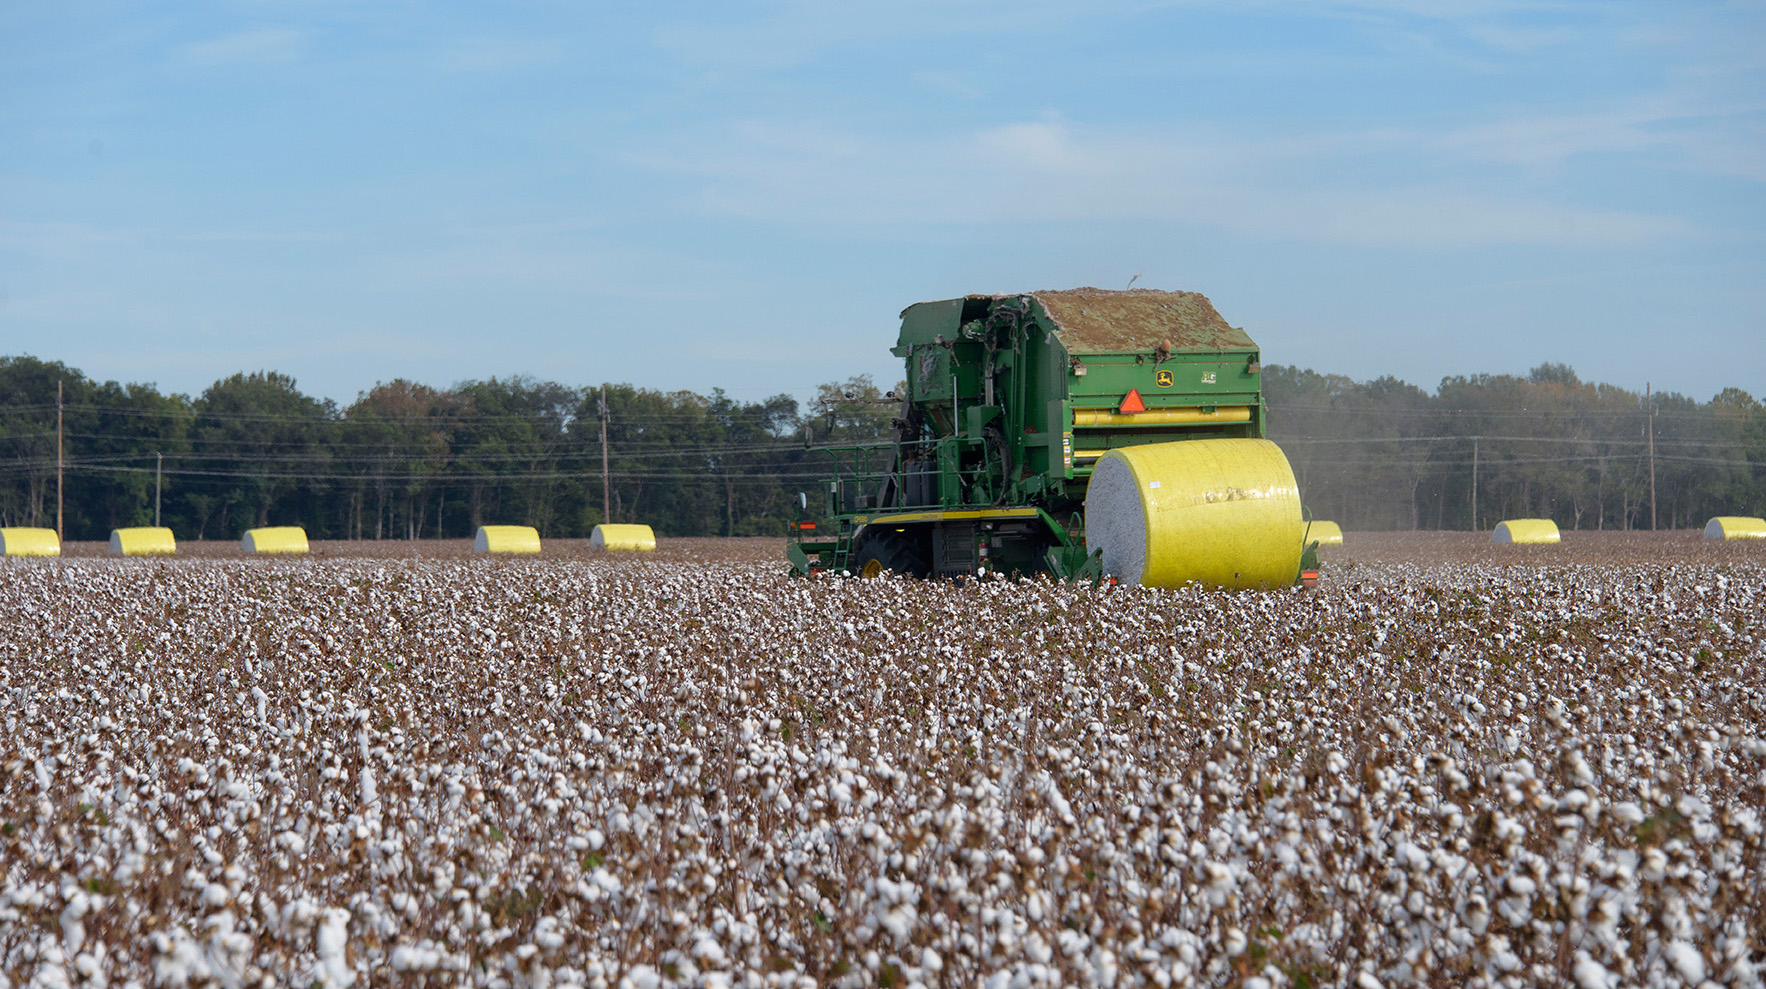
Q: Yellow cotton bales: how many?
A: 9